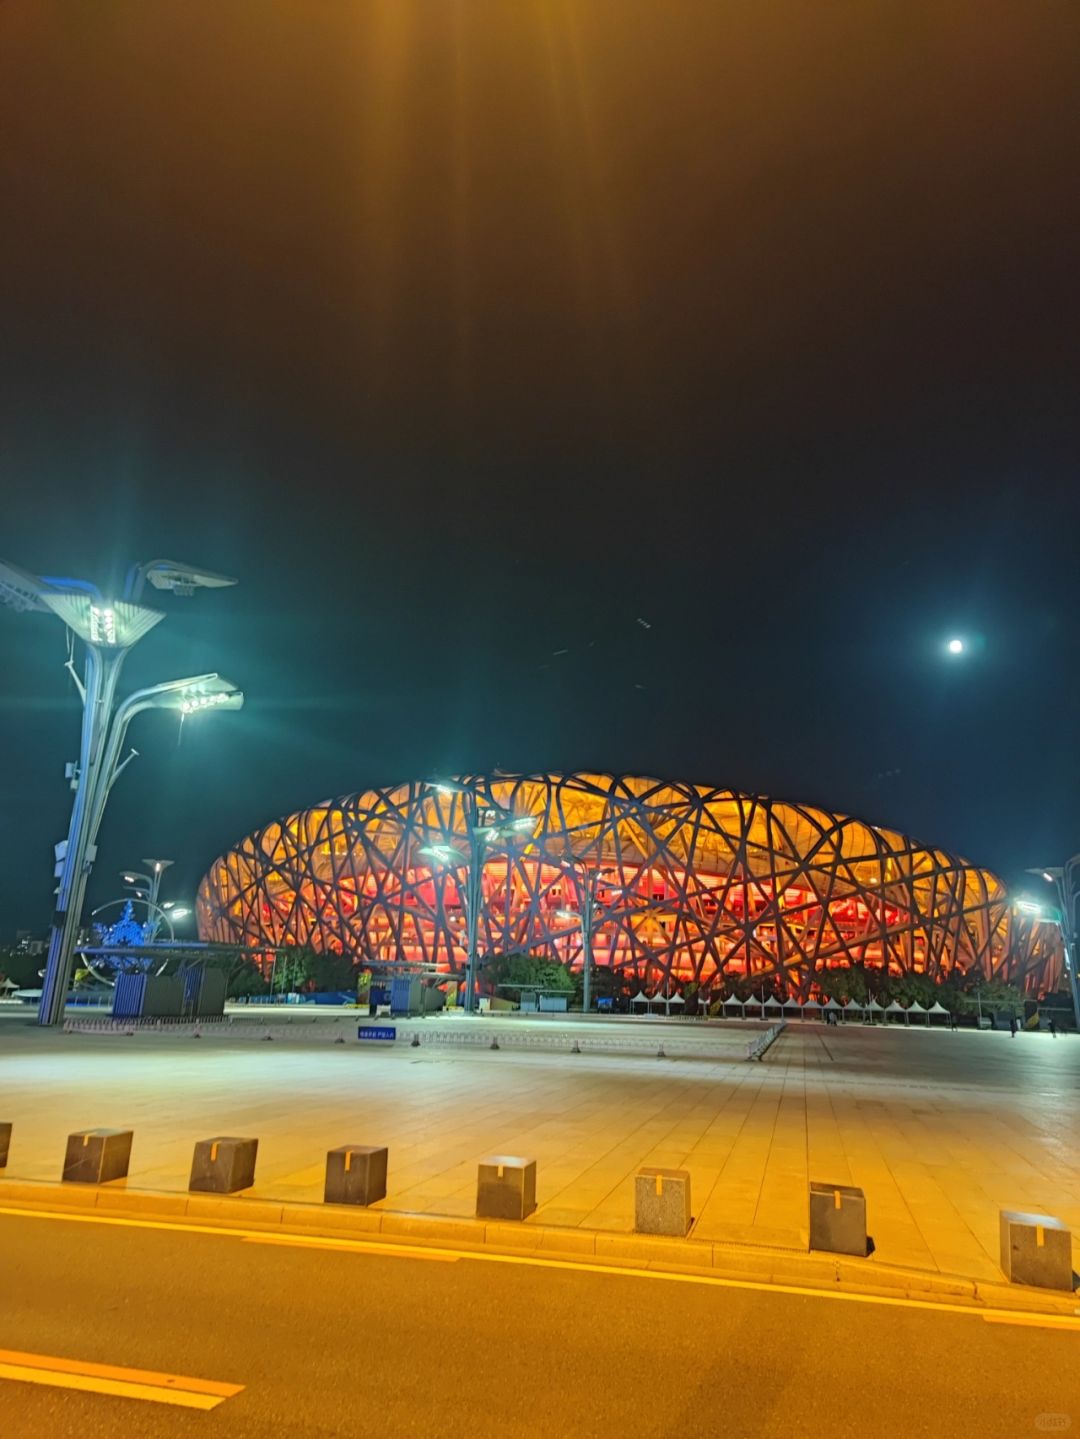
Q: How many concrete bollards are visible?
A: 8